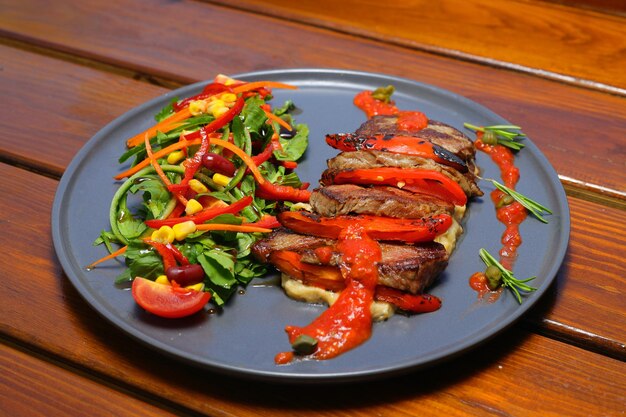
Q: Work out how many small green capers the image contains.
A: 5